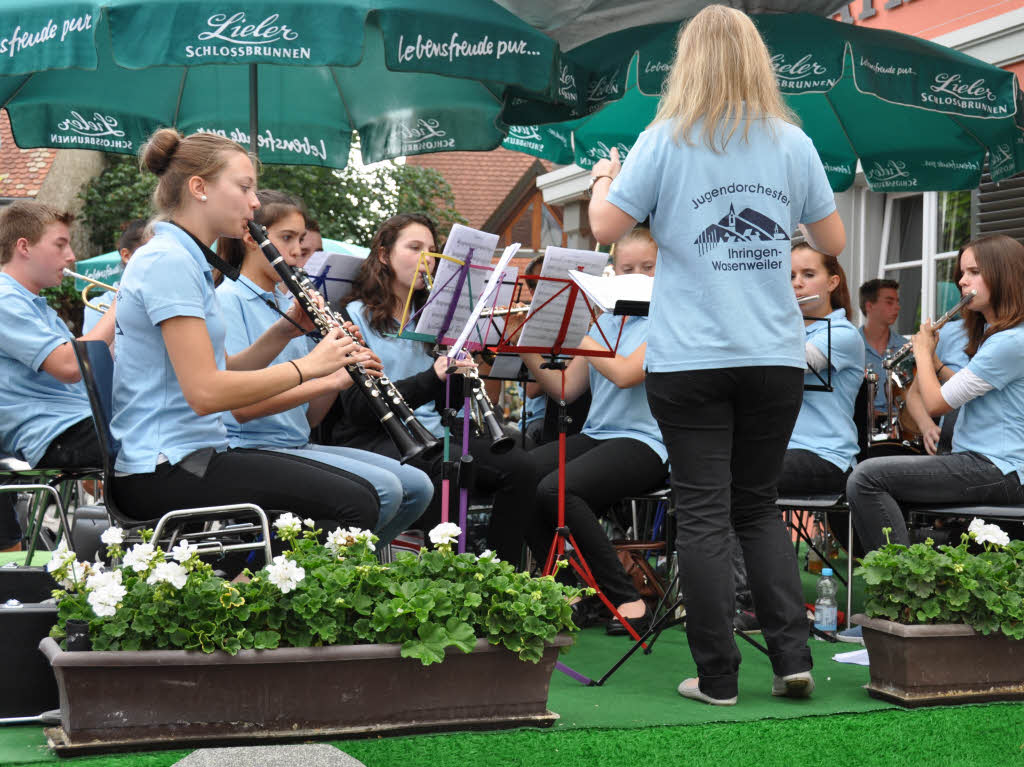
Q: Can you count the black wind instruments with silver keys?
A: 3